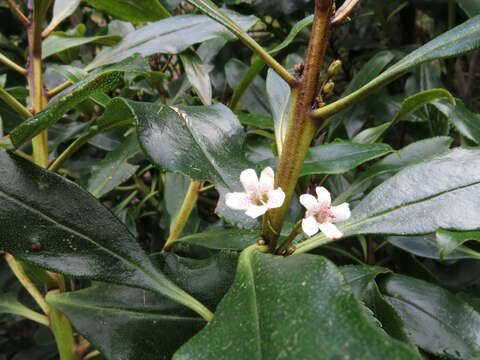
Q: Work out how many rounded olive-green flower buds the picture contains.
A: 2